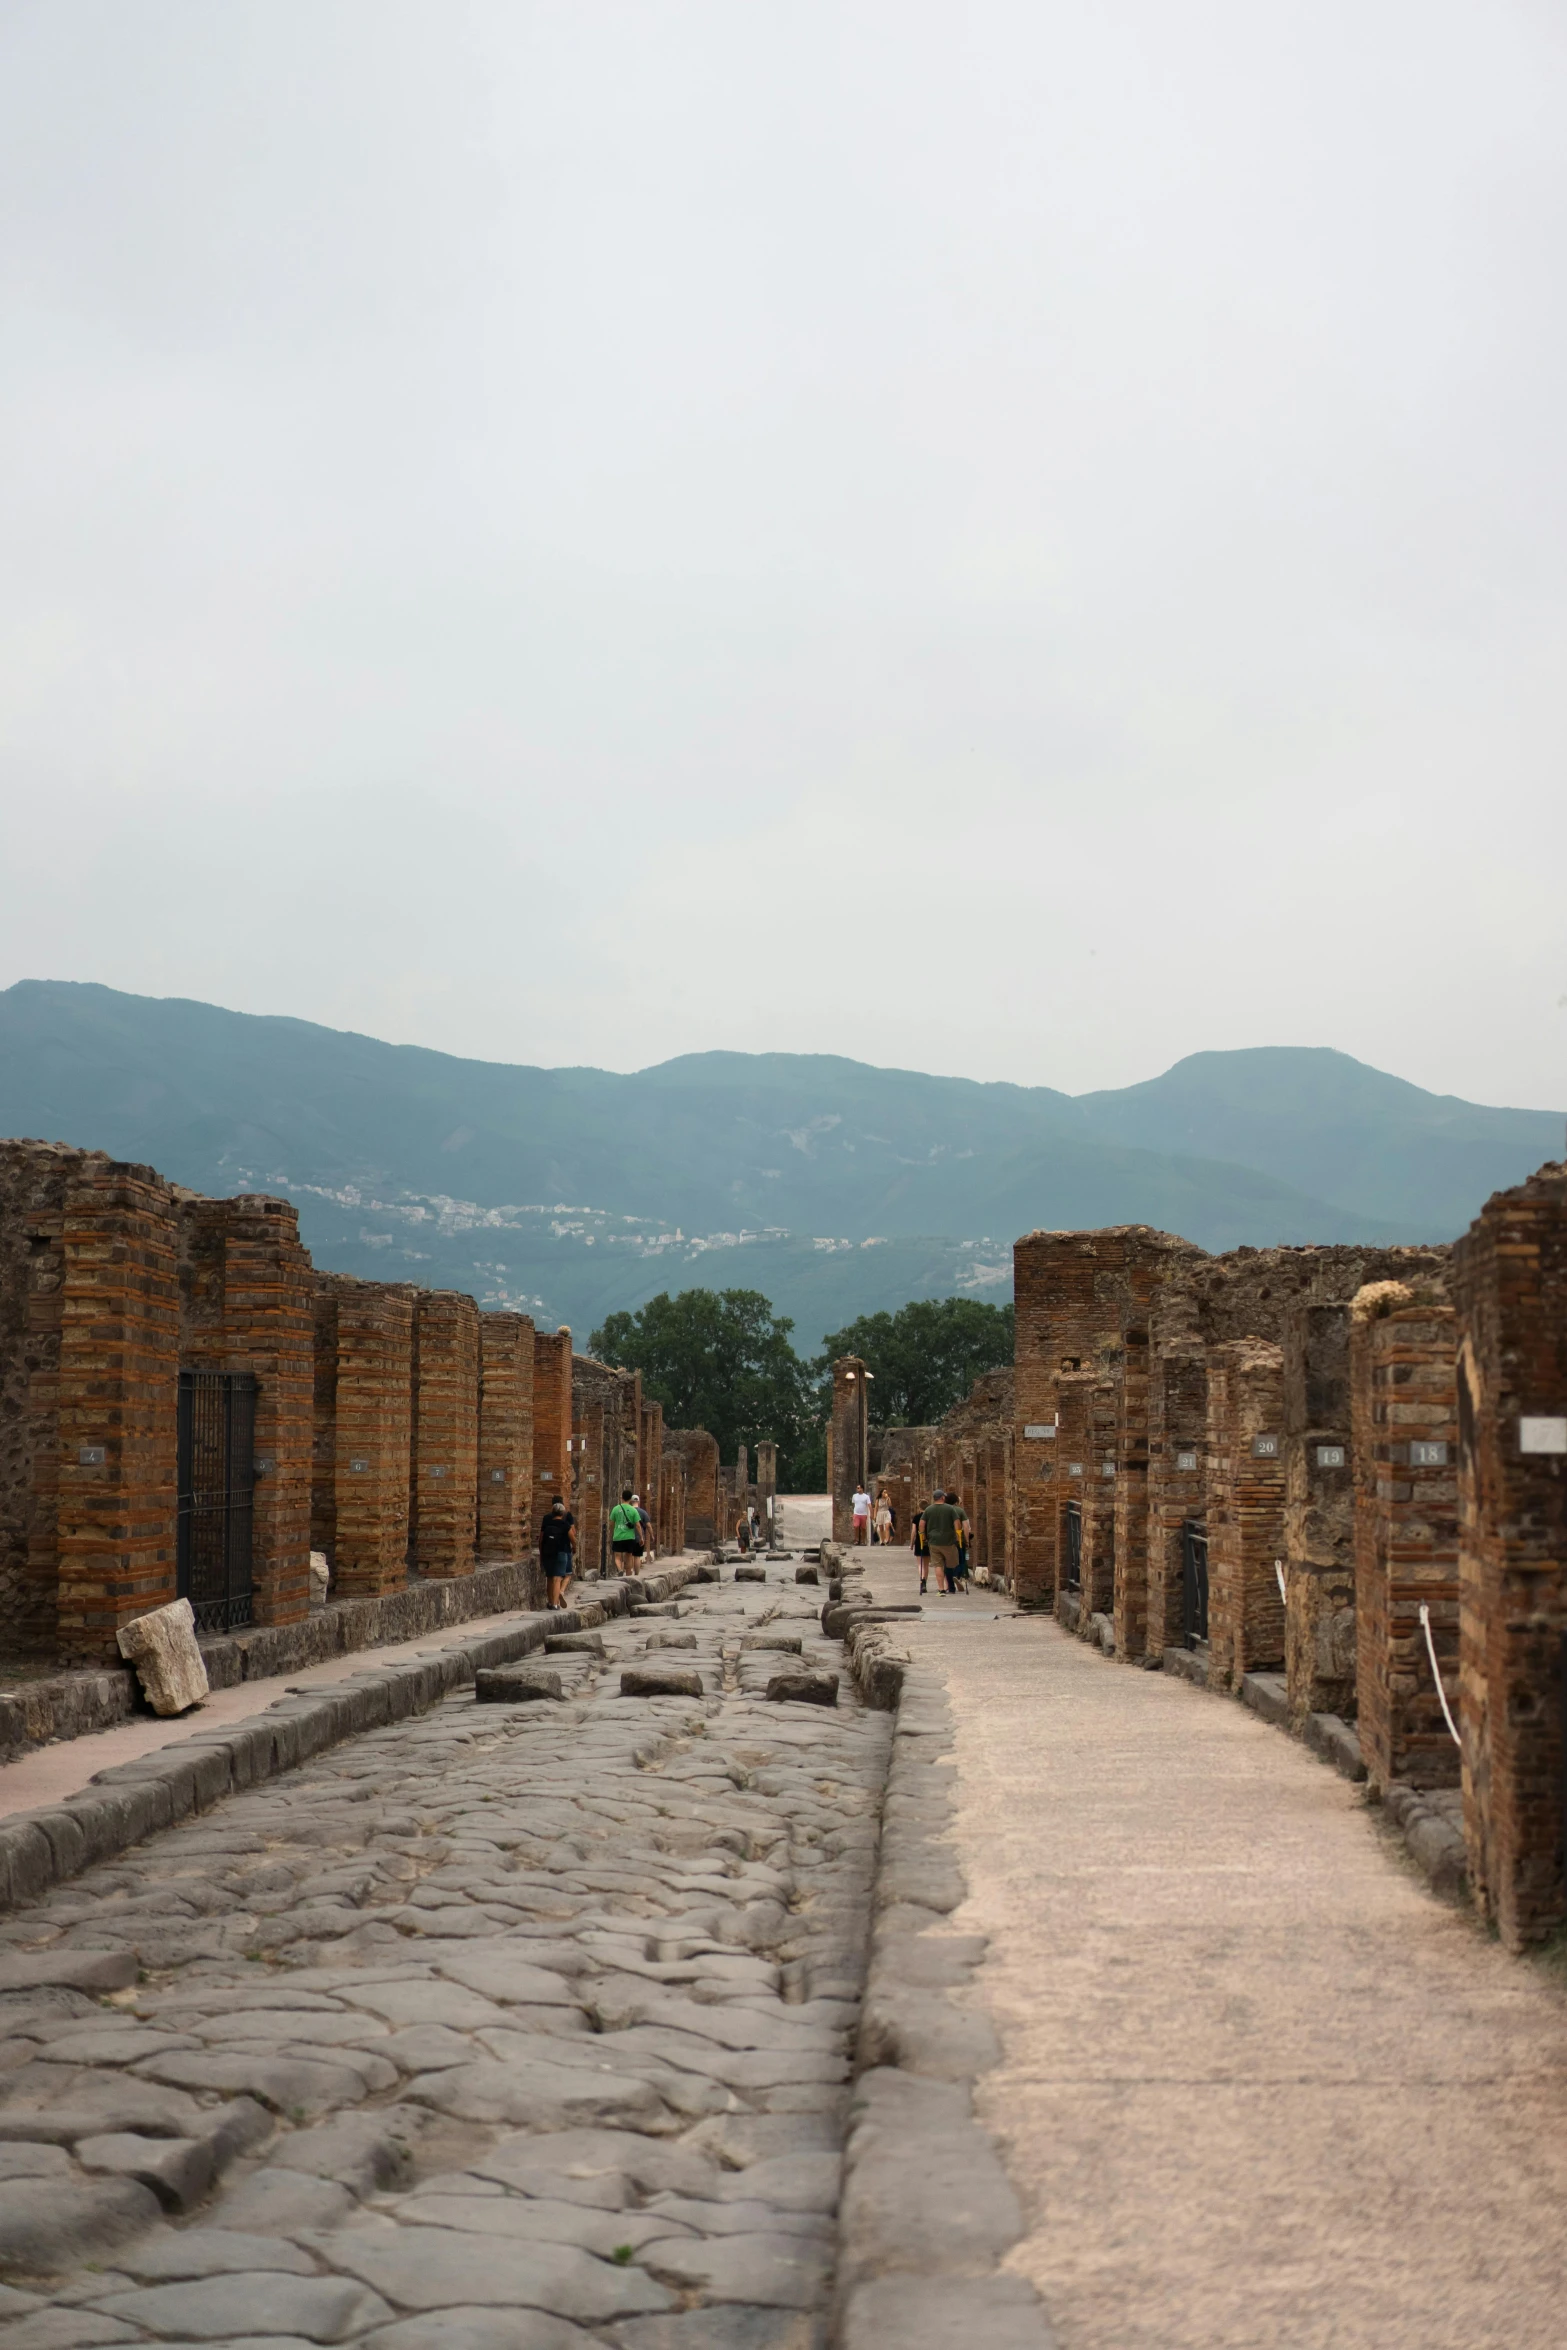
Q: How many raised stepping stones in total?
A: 15